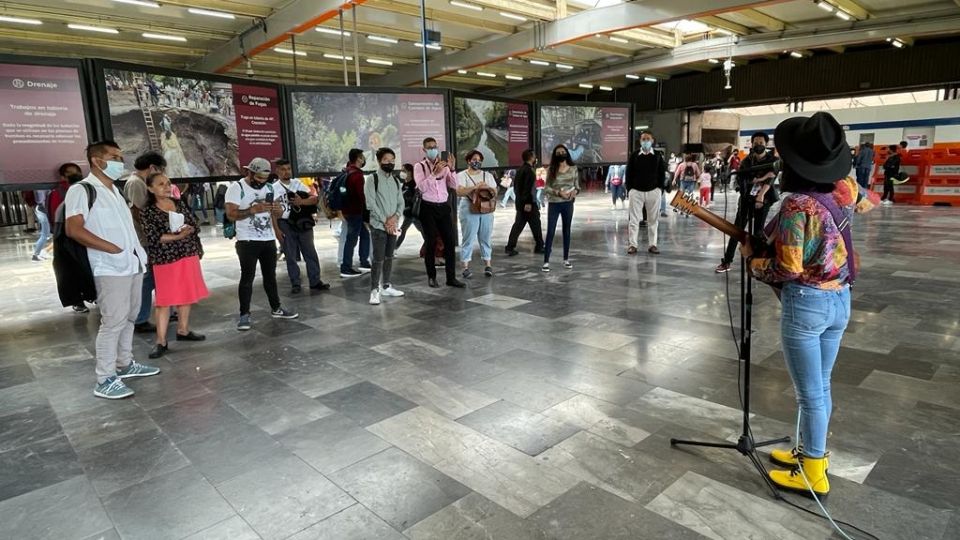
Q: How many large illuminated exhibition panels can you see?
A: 5